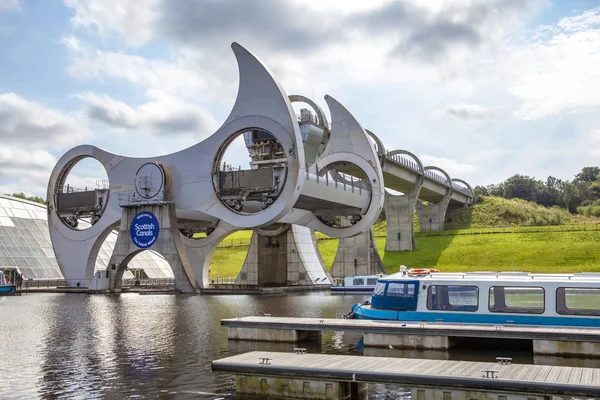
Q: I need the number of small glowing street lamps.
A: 0